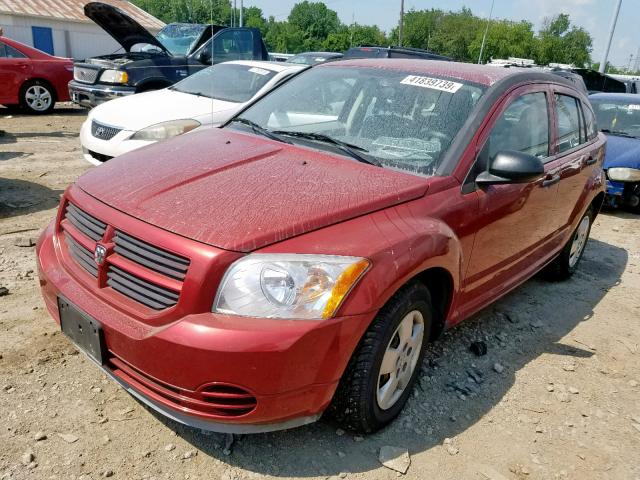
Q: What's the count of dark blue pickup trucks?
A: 1